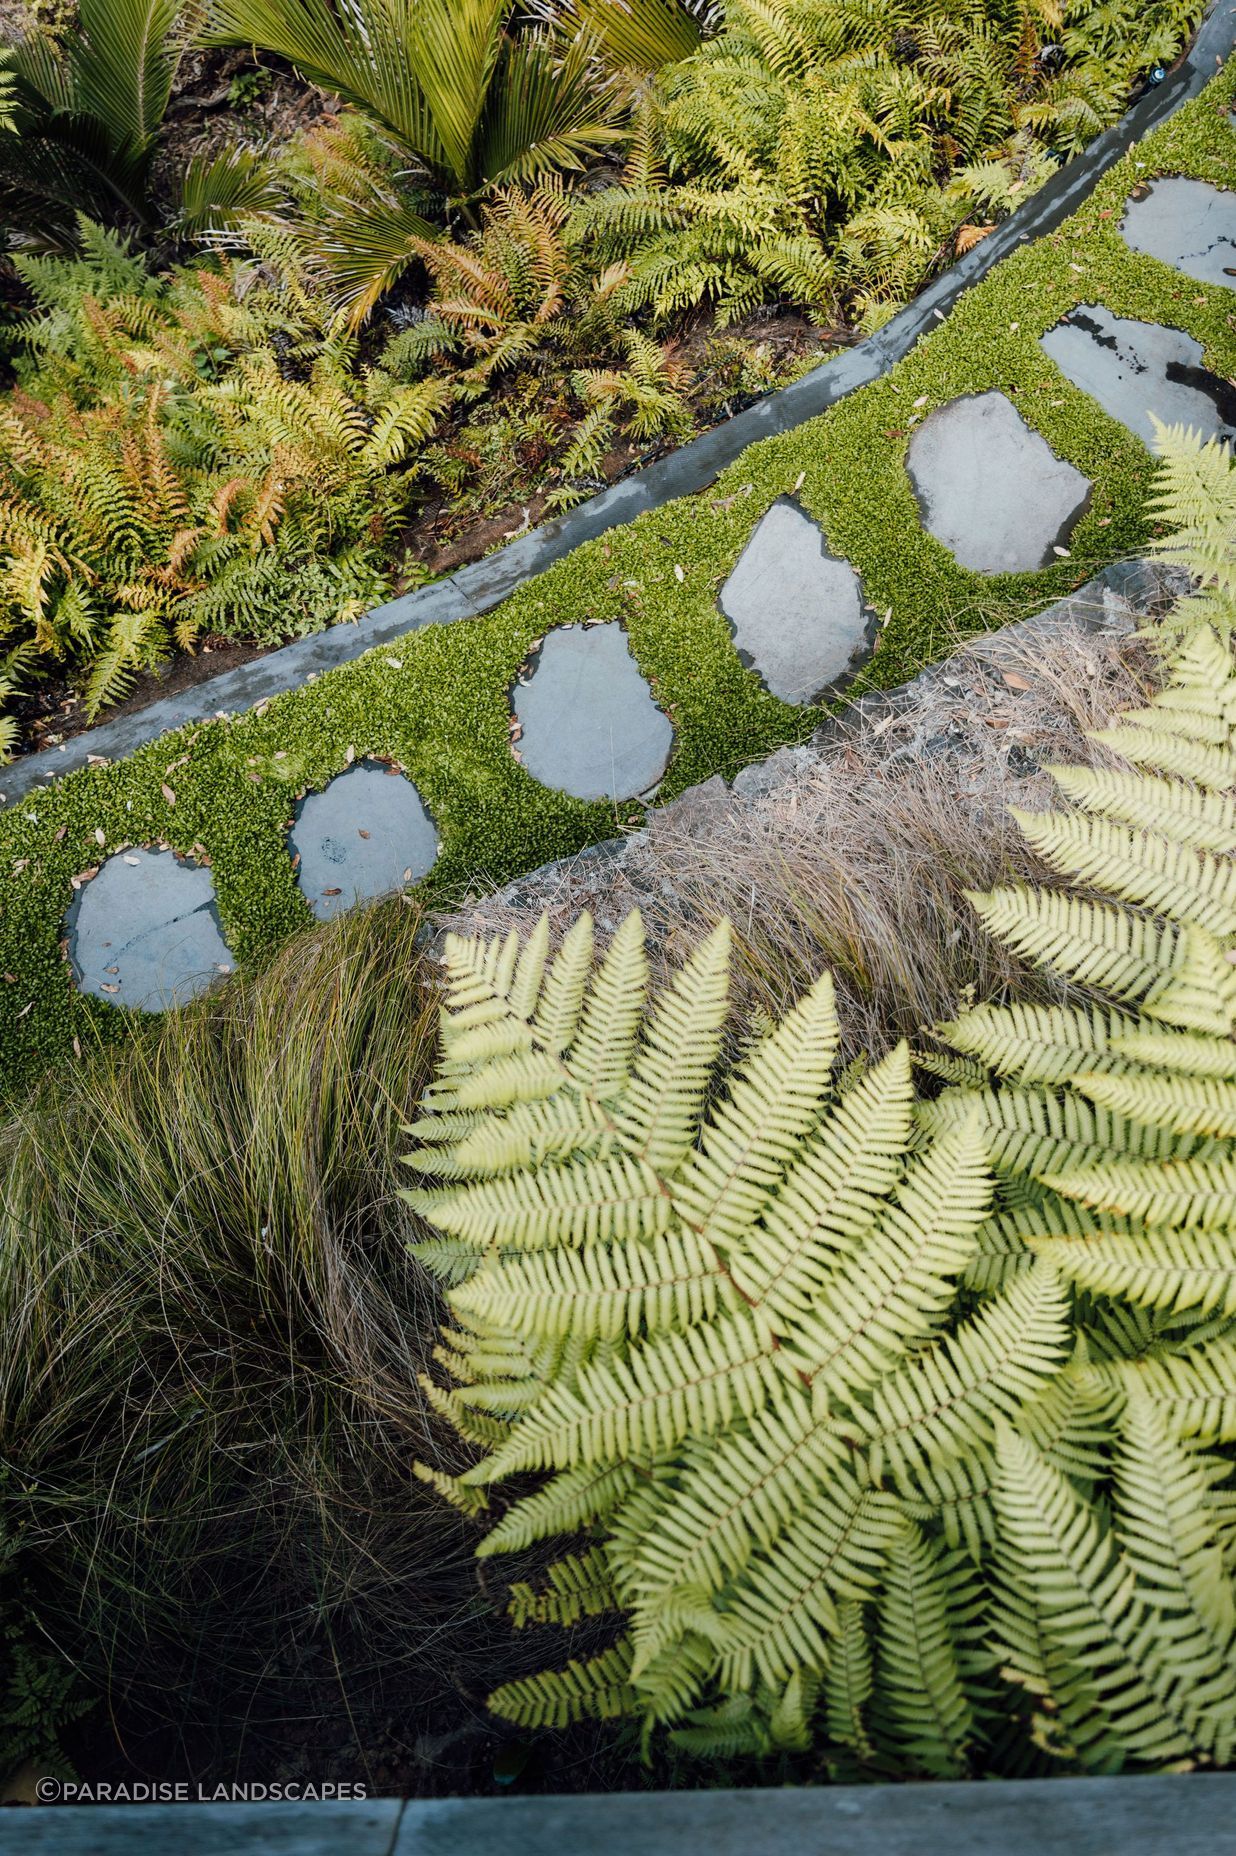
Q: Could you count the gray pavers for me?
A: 7